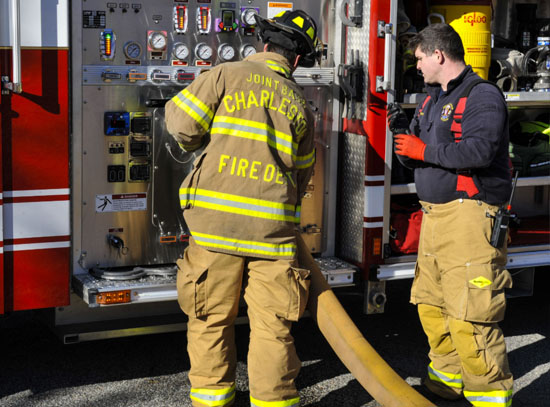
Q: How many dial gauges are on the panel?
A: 7